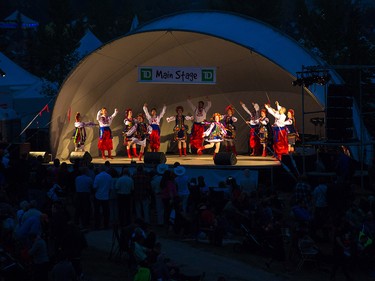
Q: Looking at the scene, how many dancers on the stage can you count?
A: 13